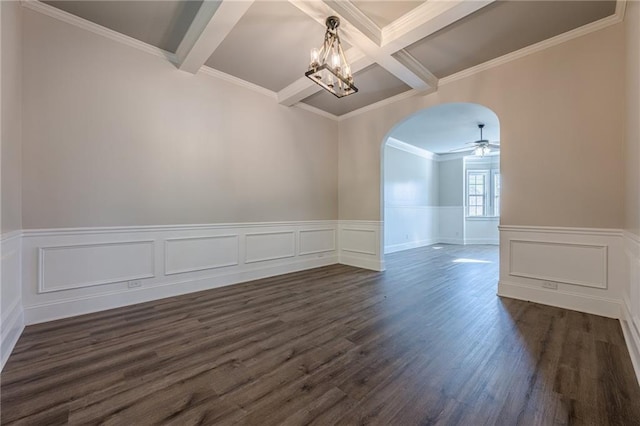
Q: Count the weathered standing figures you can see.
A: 0